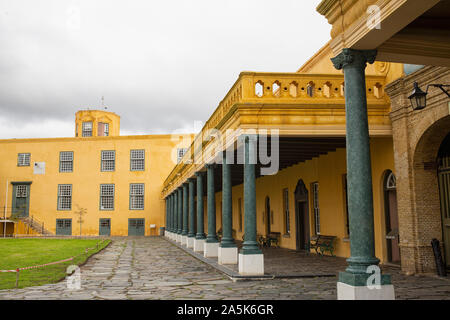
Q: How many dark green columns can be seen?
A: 12